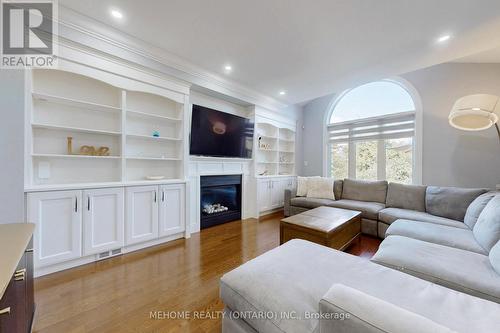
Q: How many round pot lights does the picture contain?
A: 4